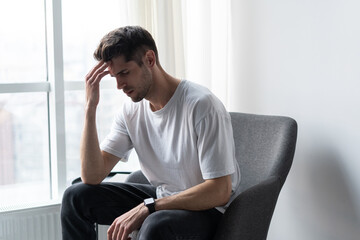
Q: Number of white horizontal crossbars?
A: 2